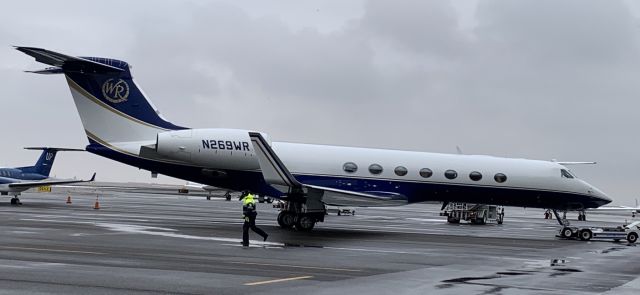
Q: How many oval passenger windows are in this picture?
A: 7